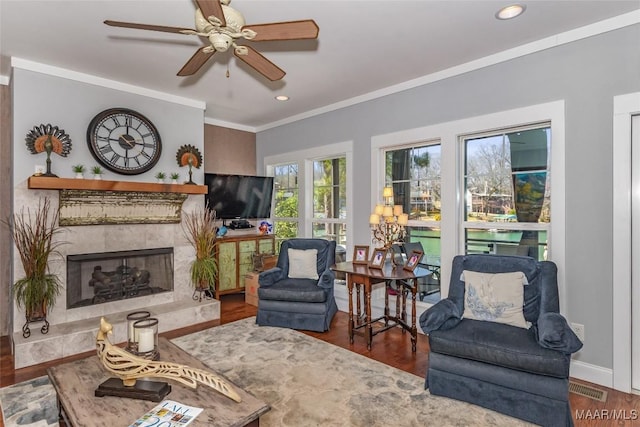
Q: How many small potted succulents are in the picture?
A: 4